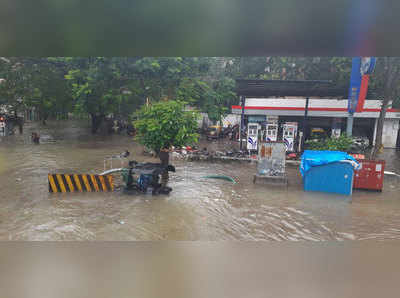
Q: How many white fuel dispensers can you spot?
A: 3